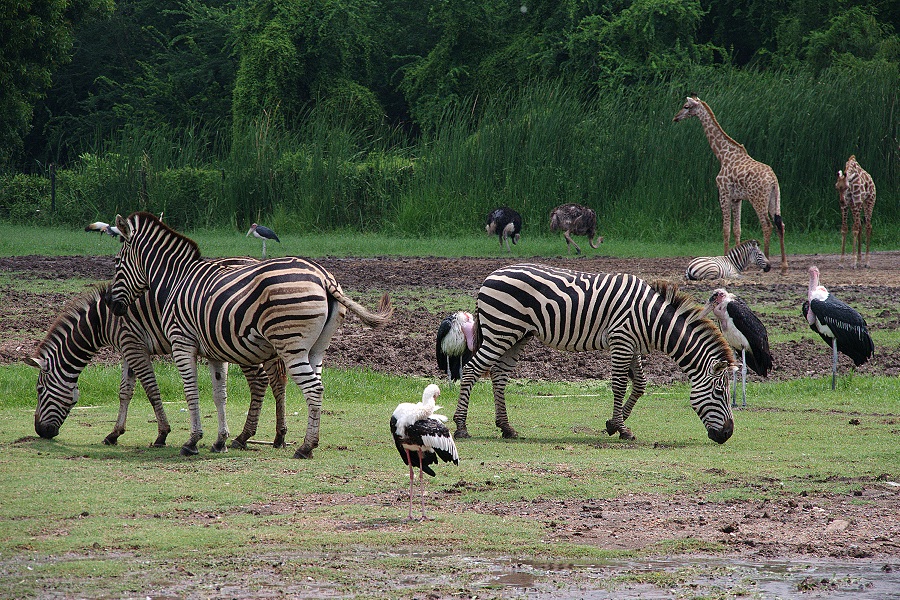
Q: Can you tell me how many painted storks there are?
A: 1